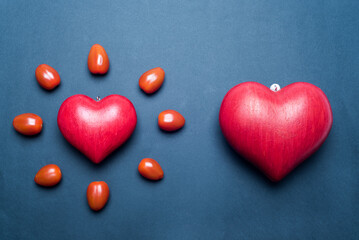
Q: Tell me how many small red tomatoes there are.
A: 8